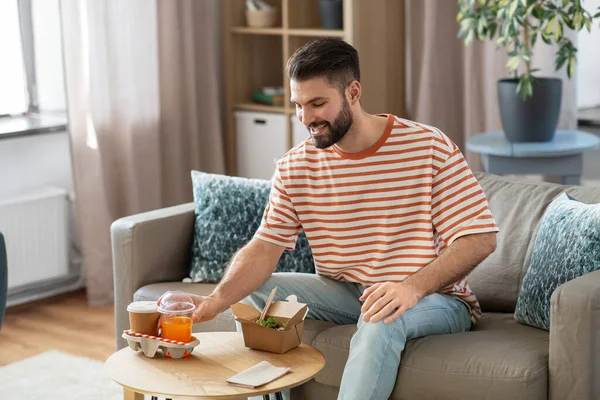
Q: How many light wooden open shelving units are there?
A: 1